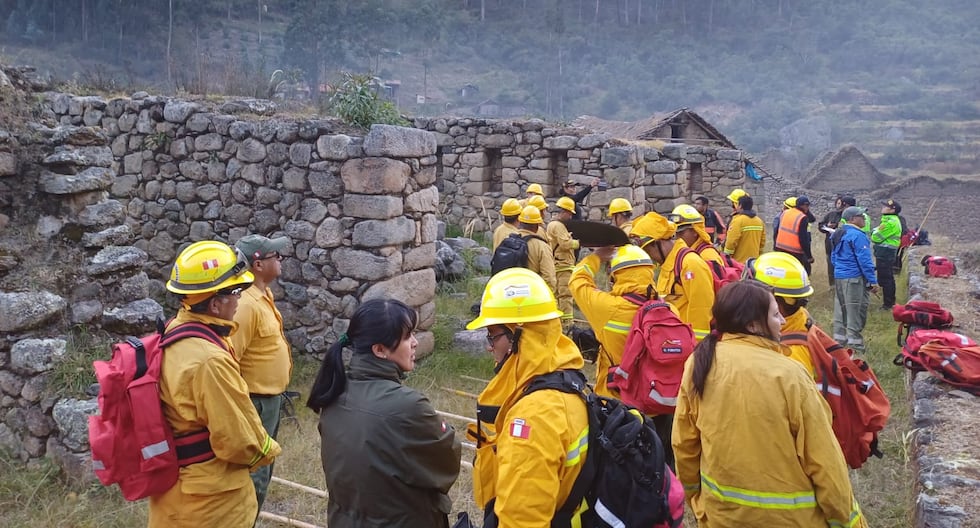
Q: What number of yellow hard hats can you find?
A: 14